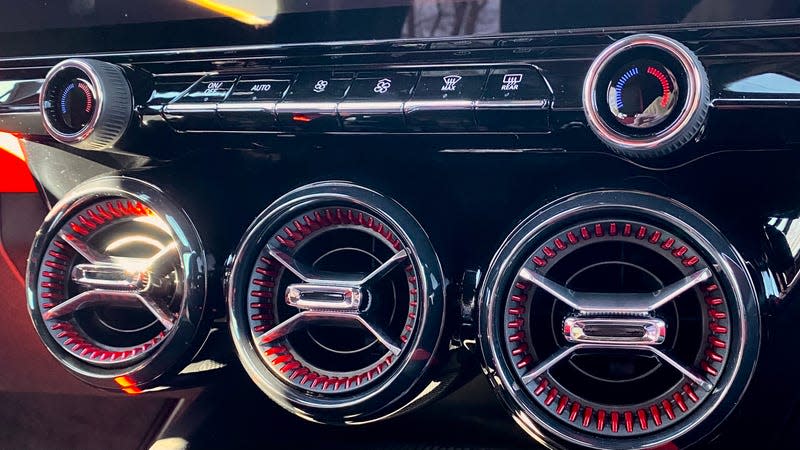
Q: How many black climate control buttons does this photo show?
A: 6